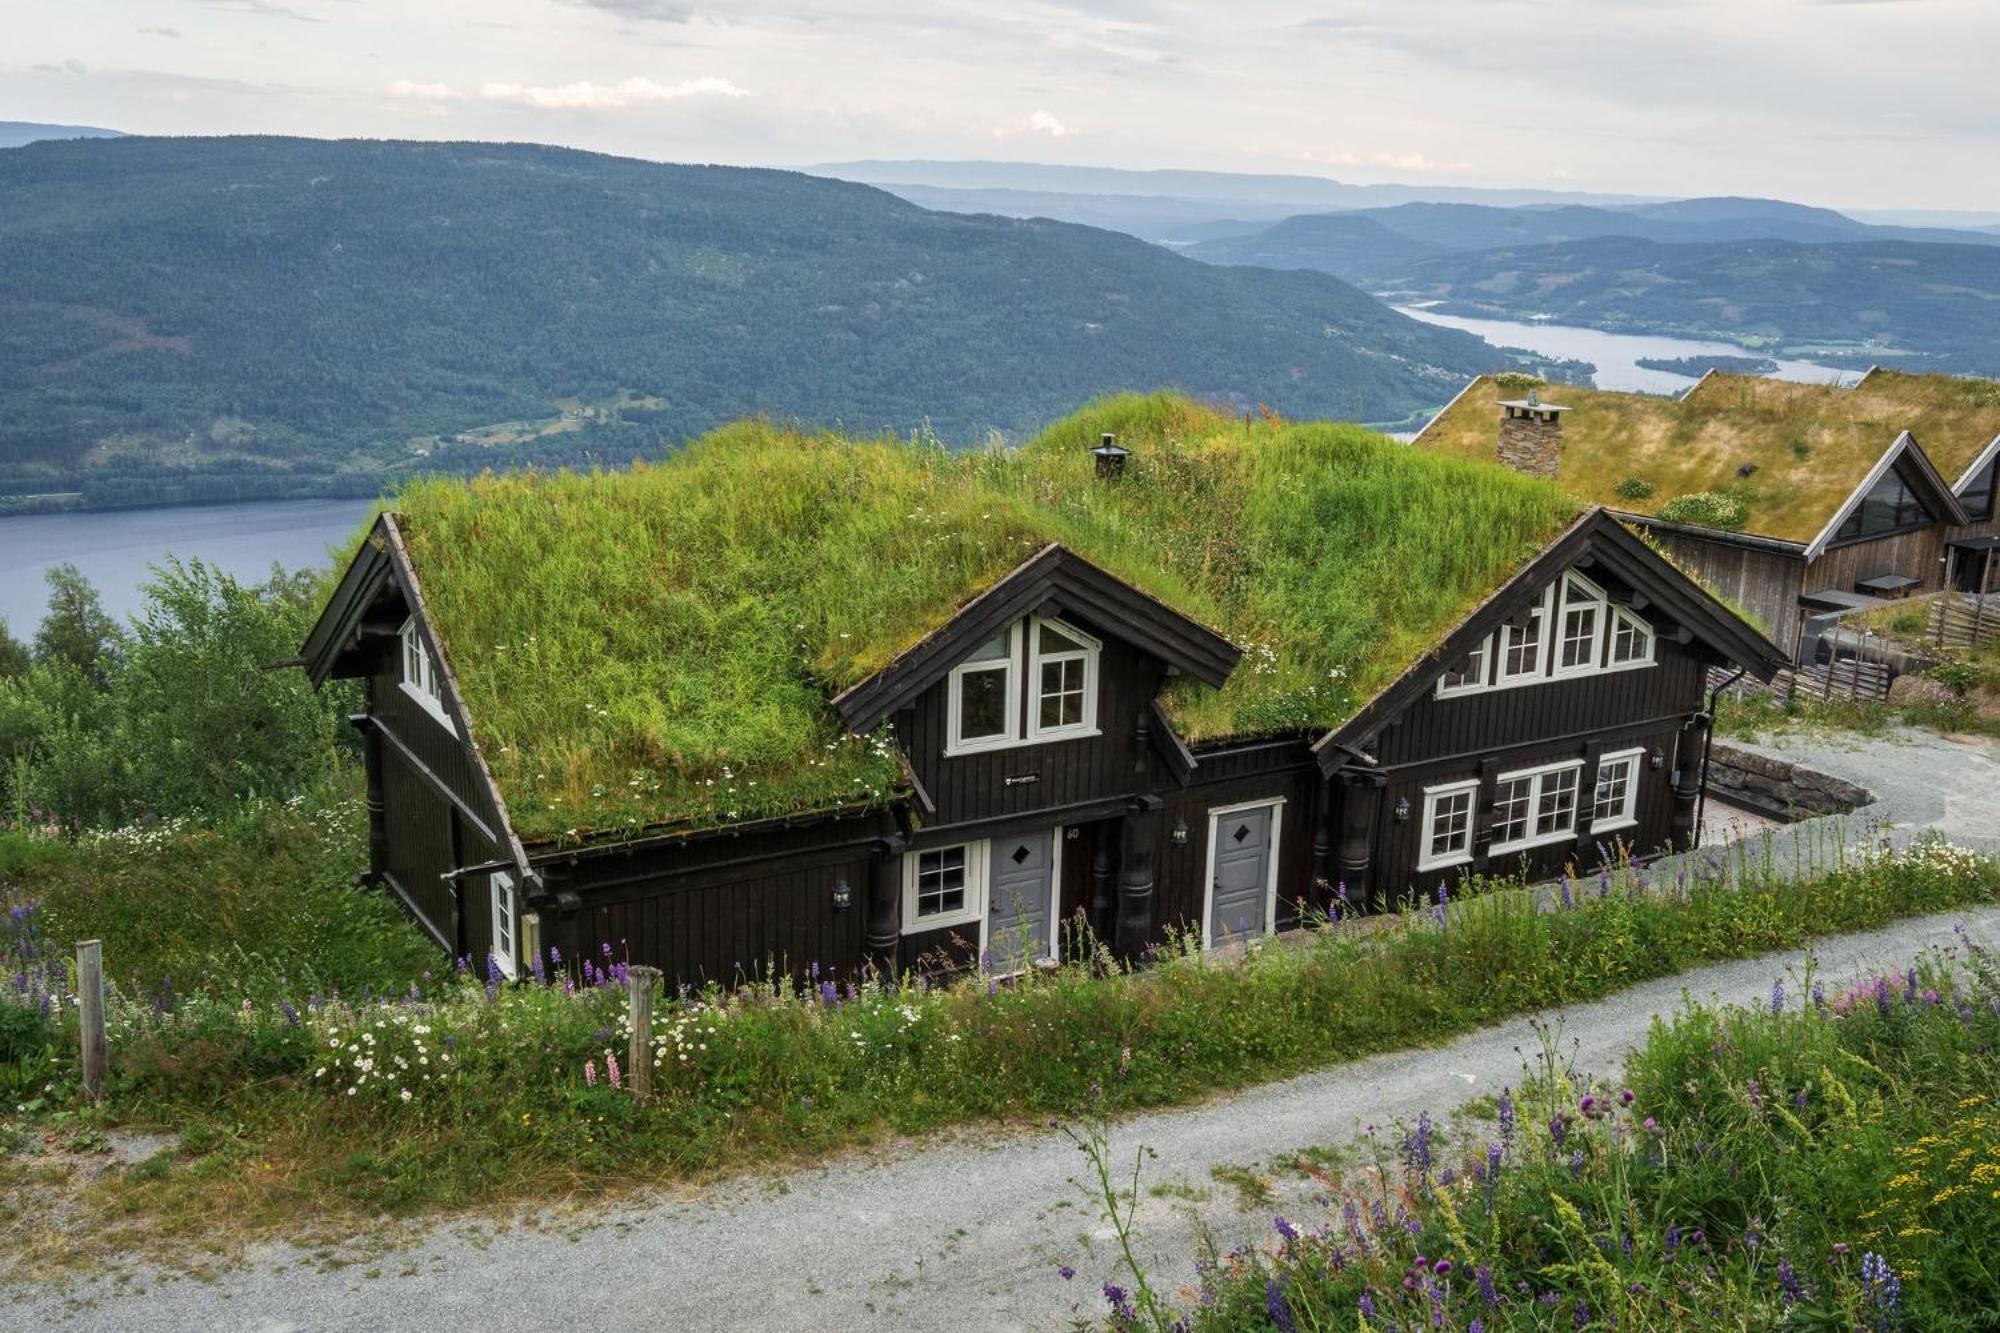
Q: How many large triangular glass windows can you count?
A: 2